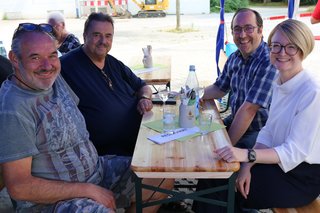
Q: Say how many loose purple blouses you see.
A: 0